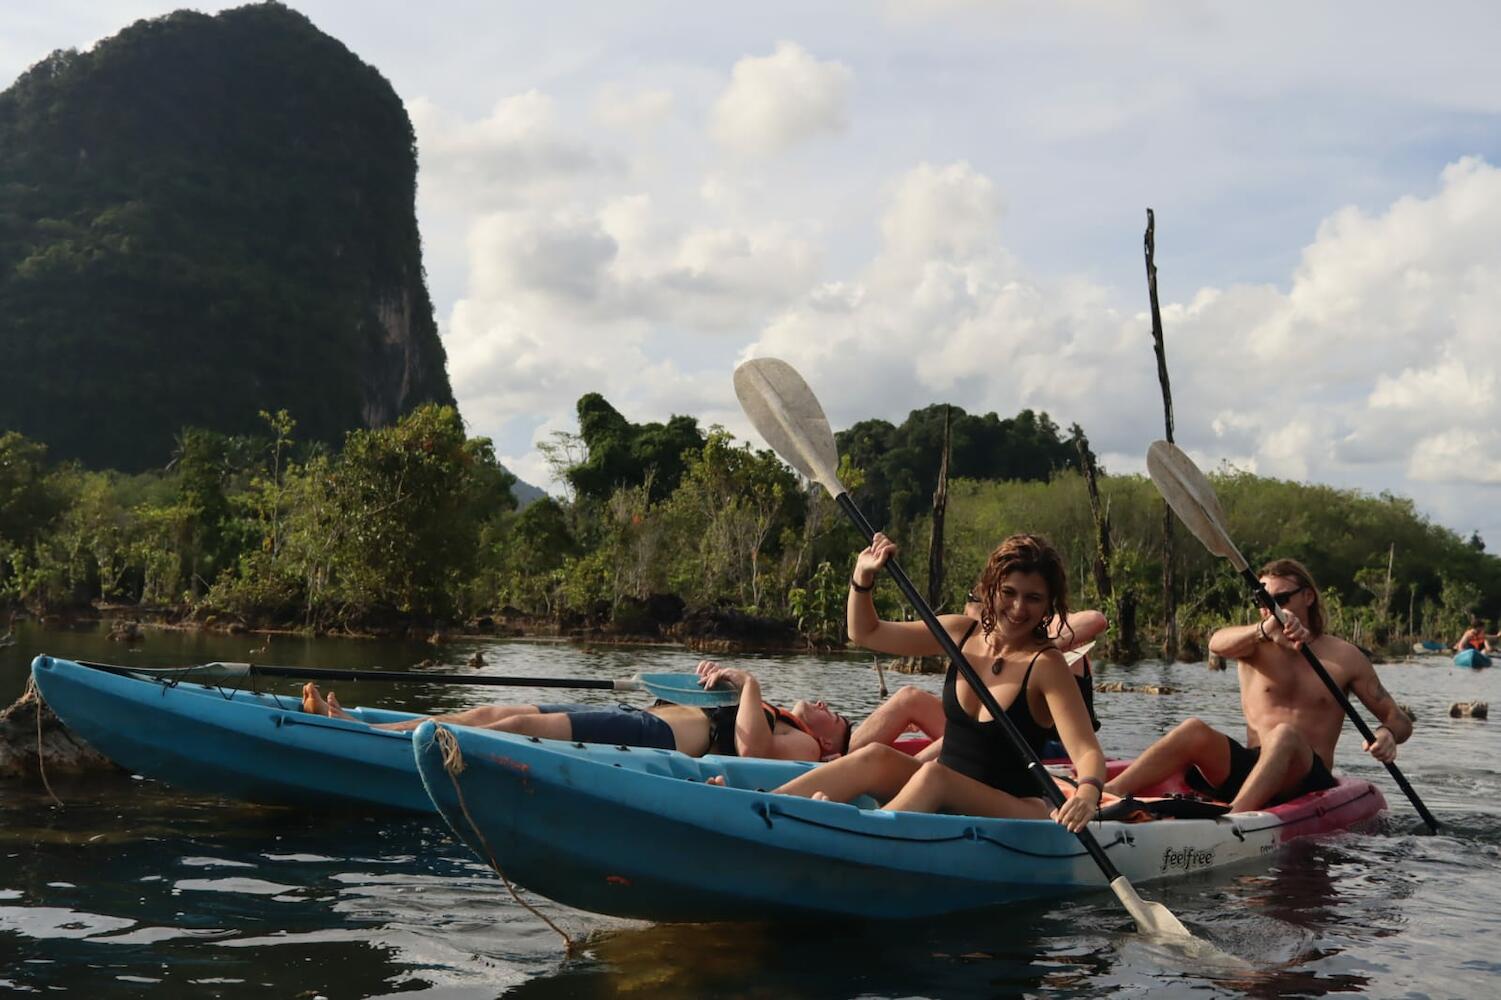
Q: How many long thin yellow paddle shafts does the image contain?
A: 0